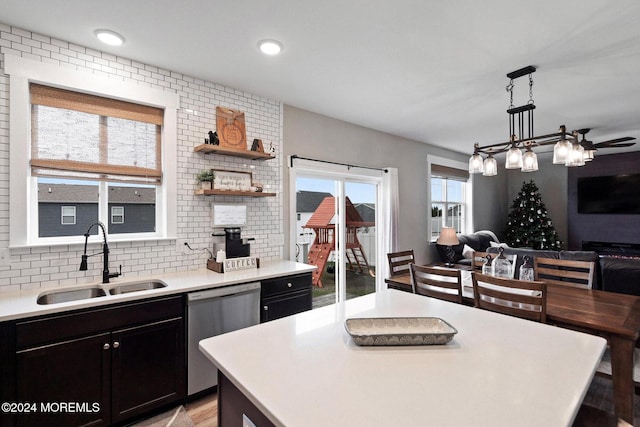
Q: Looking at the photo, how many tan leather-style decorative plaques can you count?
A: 1